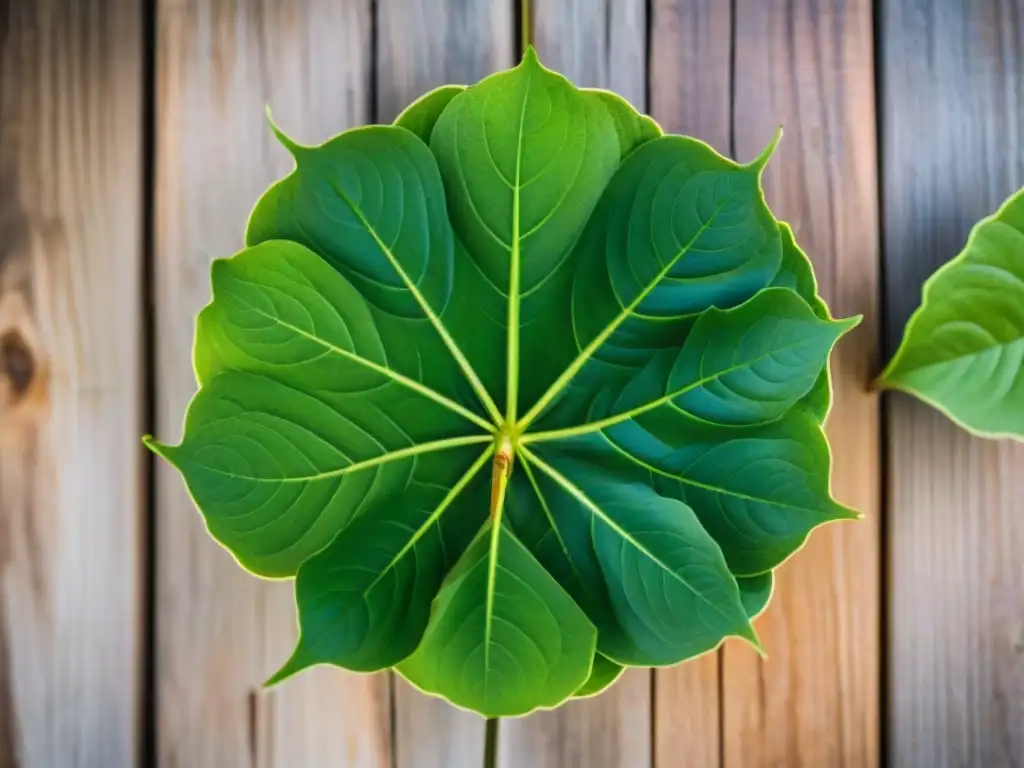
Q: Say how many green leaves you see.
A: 11